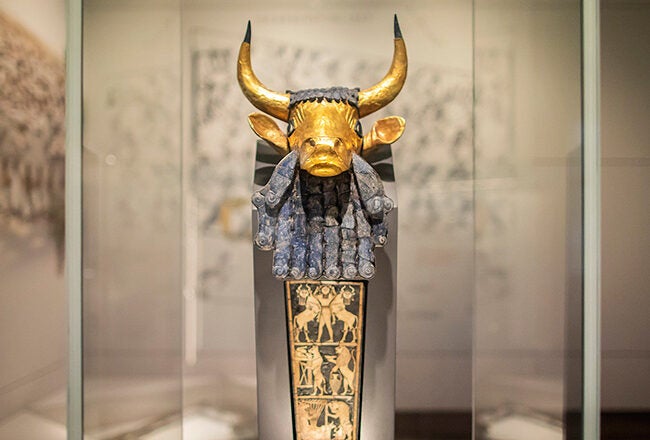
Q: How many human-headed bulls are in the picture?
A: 2